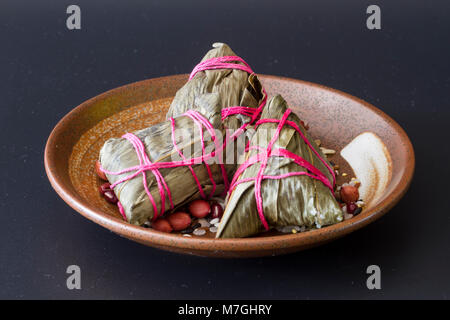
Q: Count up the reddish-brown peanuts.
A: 5